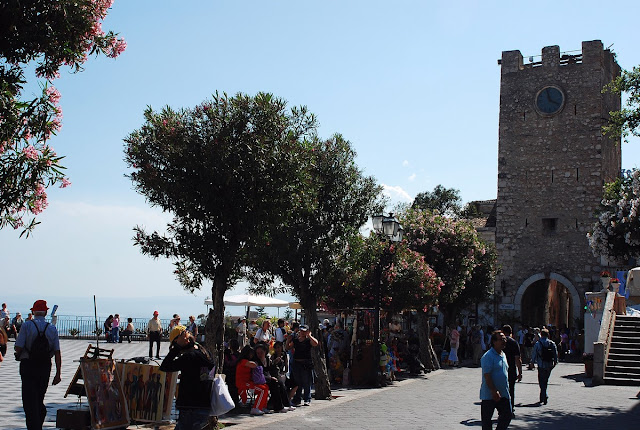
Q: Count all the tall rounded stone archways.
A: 1